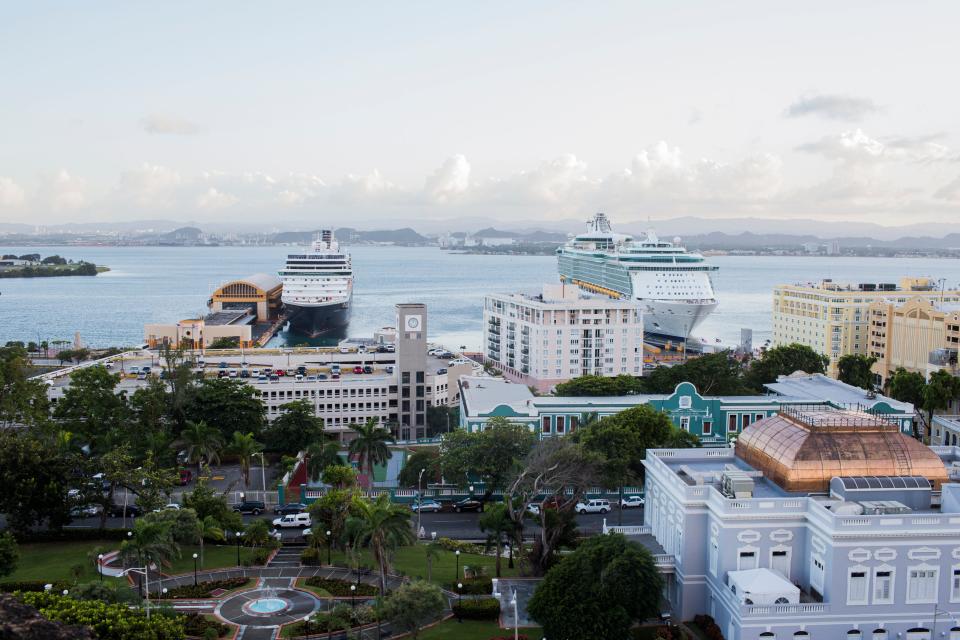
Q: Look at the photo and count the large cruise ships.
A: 2